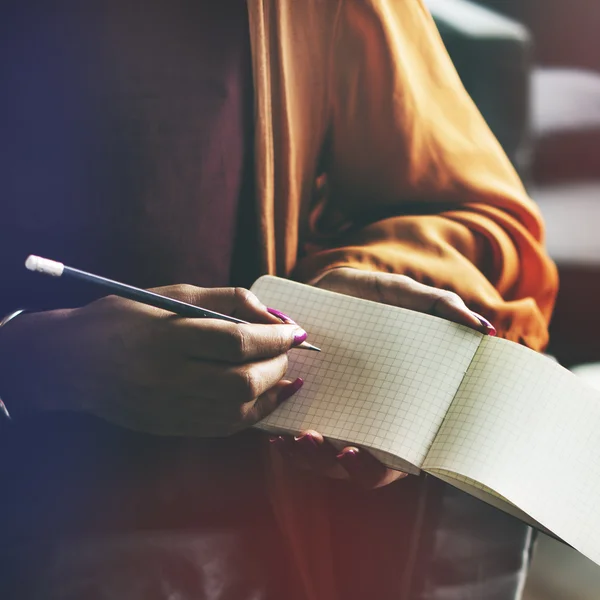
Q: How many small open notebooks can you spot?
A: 1